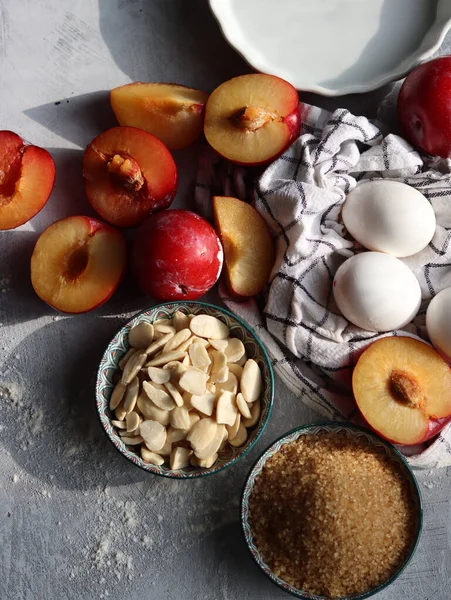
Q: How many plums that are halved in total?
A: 5